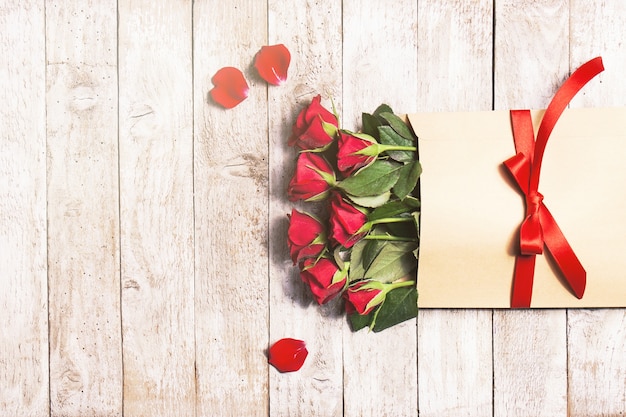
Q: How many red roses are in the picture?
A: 7